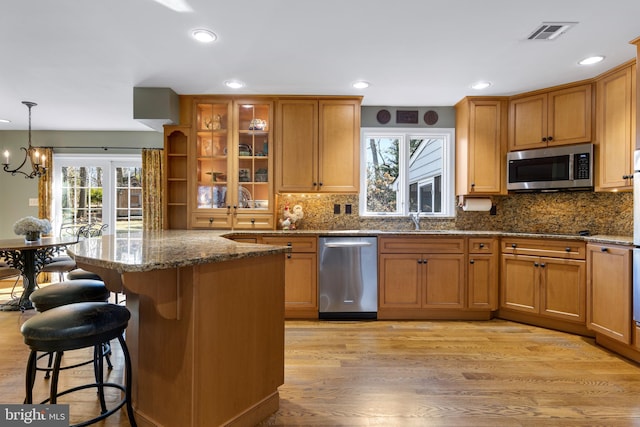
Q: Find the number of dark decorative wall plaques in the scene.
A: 3